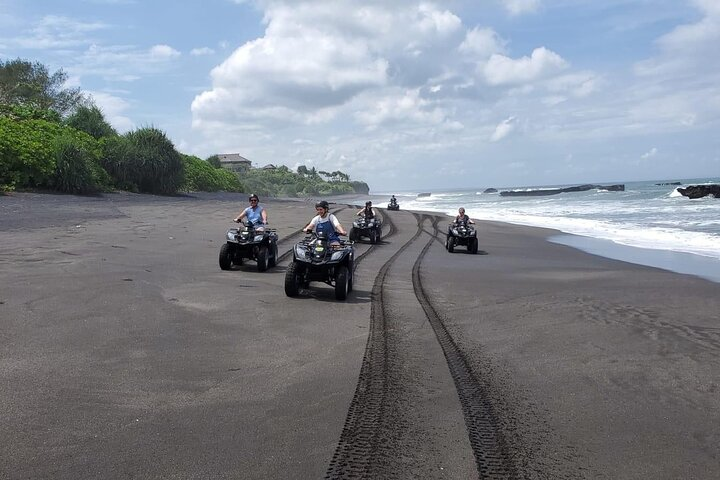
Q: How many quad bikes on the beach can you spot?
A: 5